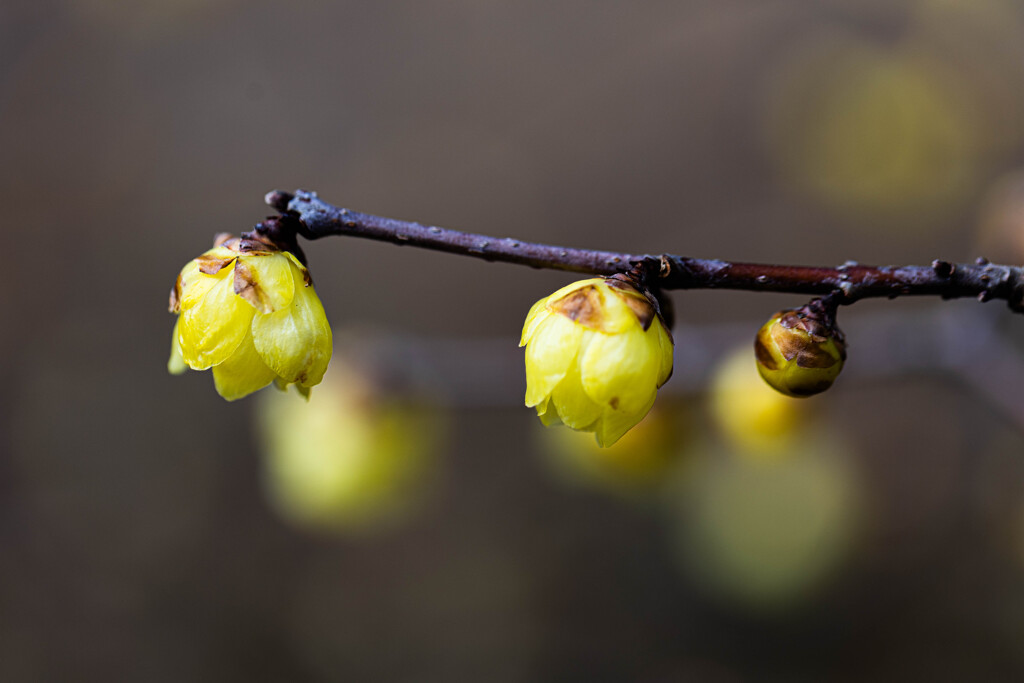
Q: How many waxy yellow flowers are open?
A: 2